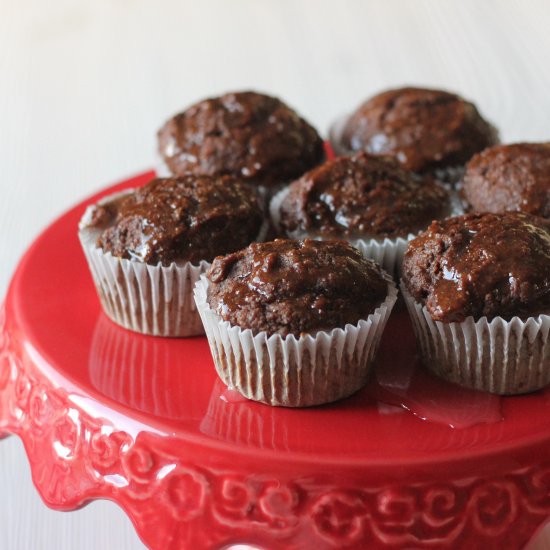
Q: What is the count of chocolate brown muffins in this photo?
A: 7